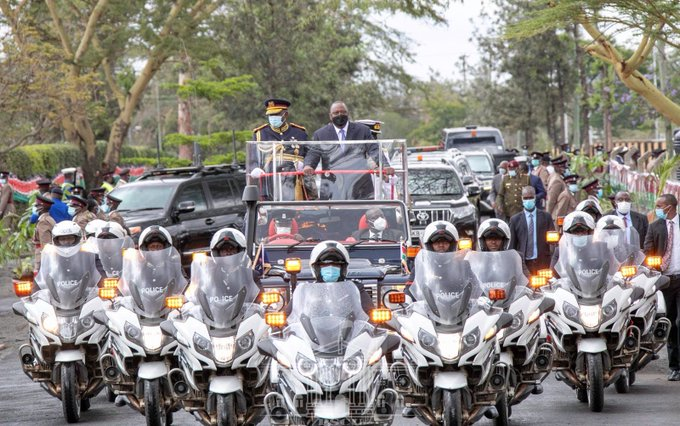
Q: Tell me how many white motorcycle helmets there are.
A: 11